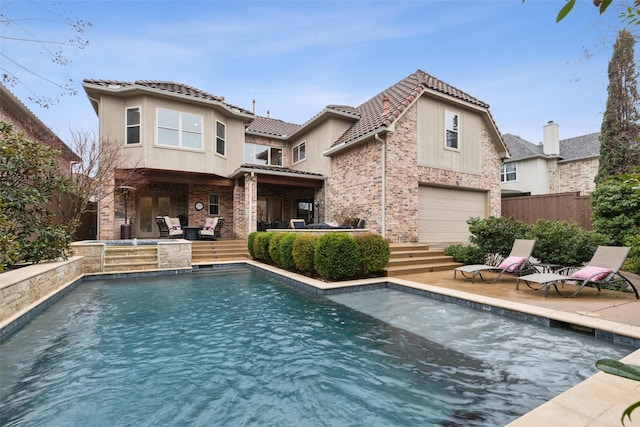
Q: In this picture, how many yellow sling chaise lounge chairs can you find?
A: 0